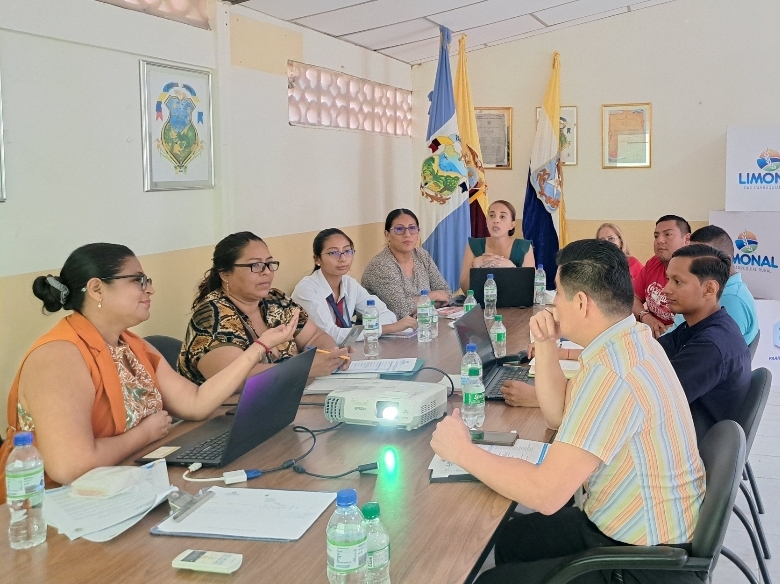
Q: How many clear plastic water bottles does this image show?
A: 12